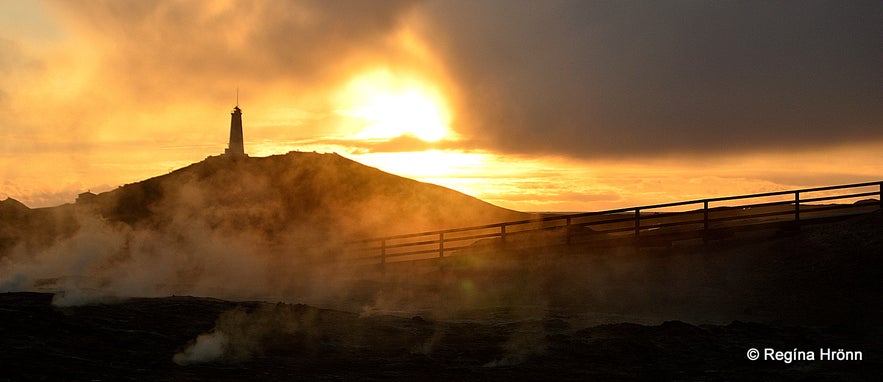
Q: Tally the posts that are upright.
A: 8